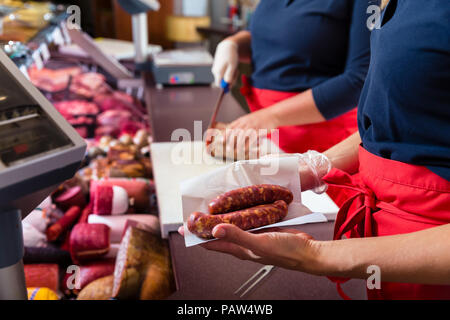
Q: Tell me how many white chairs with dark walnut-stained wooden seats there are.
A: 0